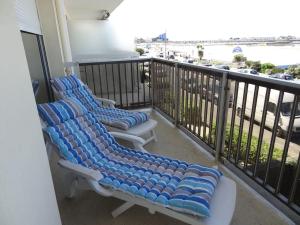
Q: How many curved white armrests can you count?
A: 3